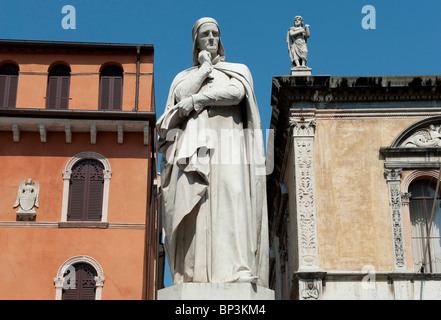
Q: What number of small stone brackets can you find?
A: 6